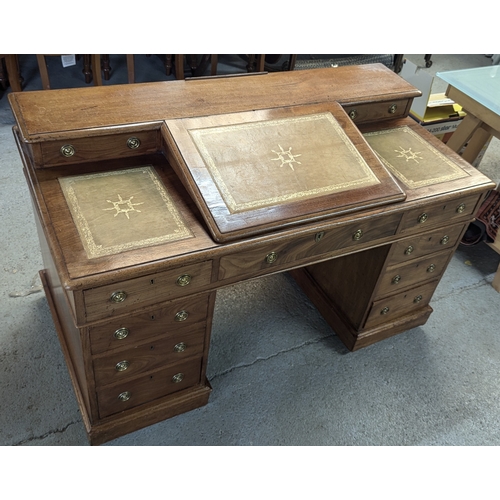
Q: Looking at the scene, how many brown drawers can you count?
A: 11